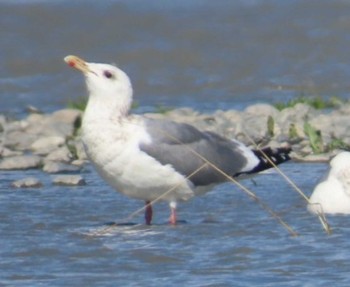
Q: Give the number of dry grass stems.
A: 3